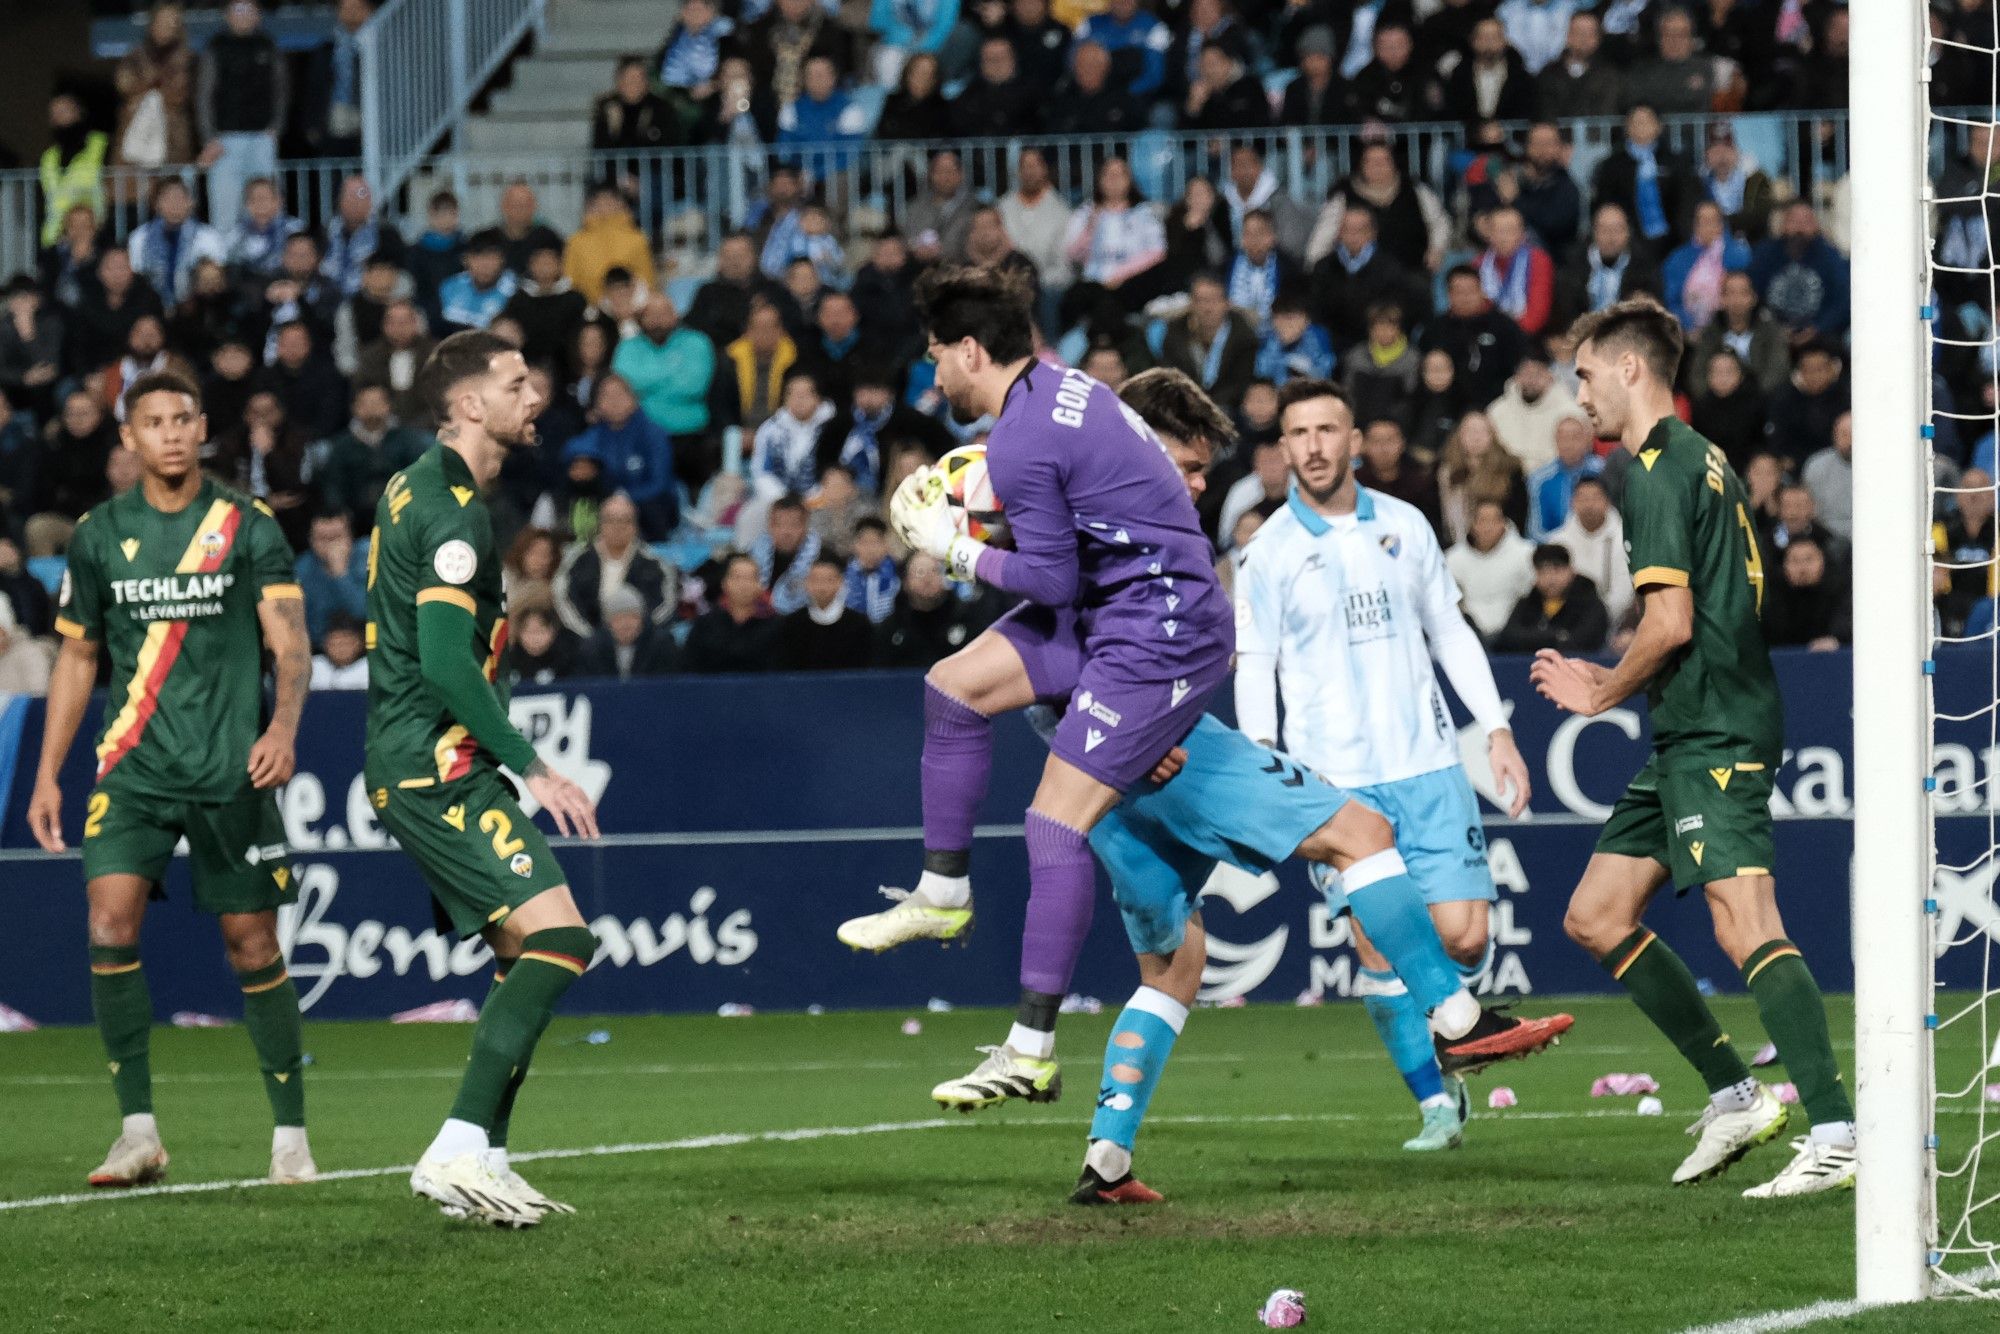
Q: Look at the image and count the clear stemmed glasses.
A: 0